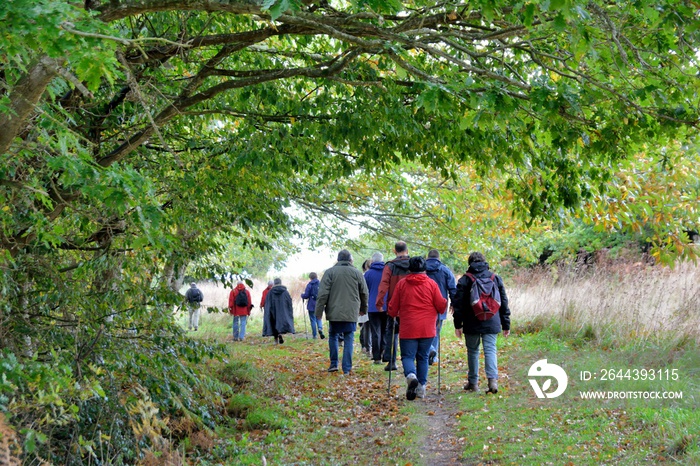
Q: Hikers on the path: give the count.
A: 12